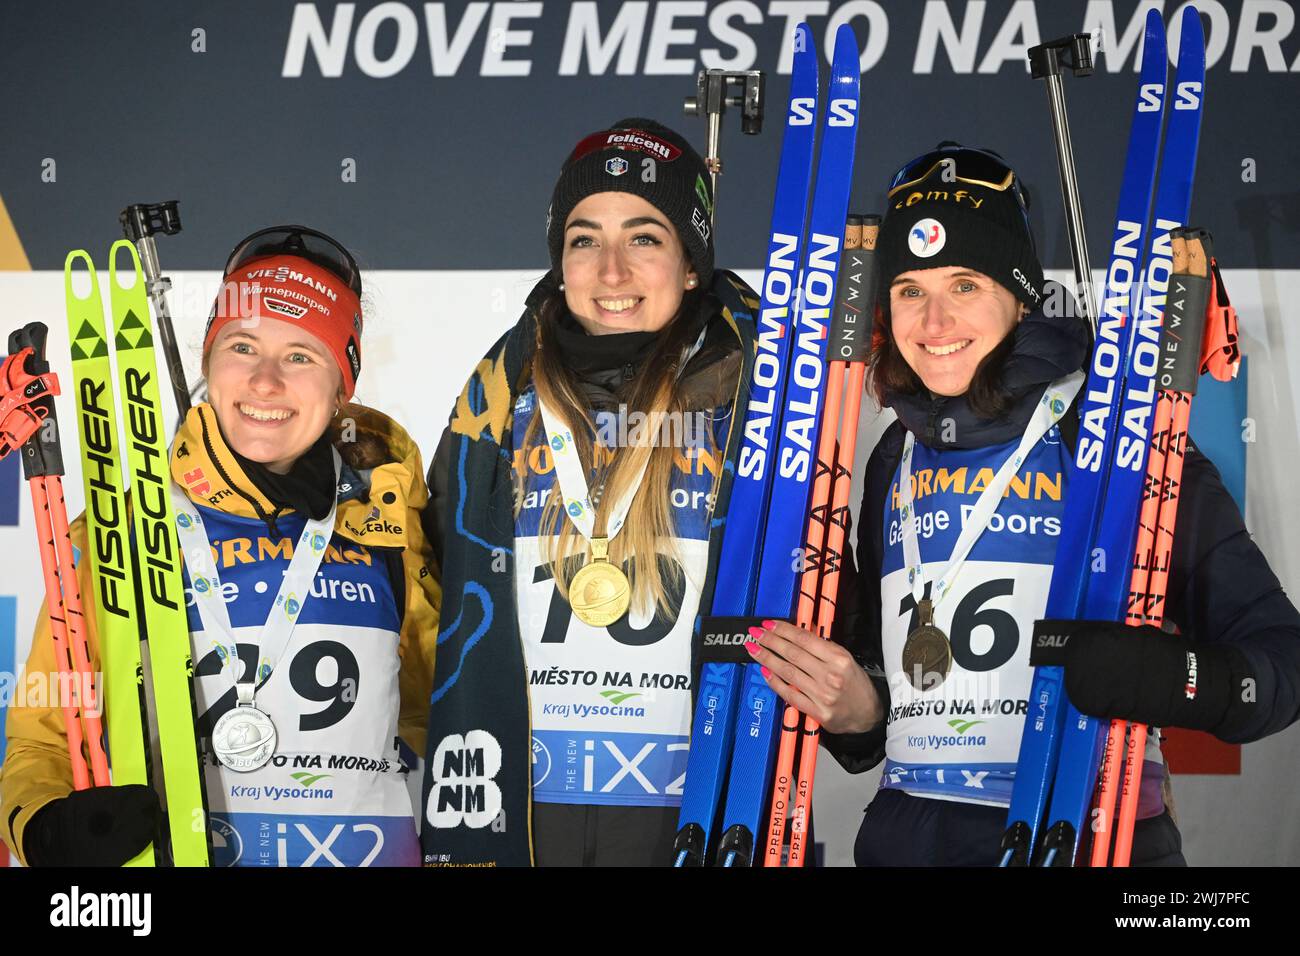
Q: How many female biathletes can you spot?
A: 3